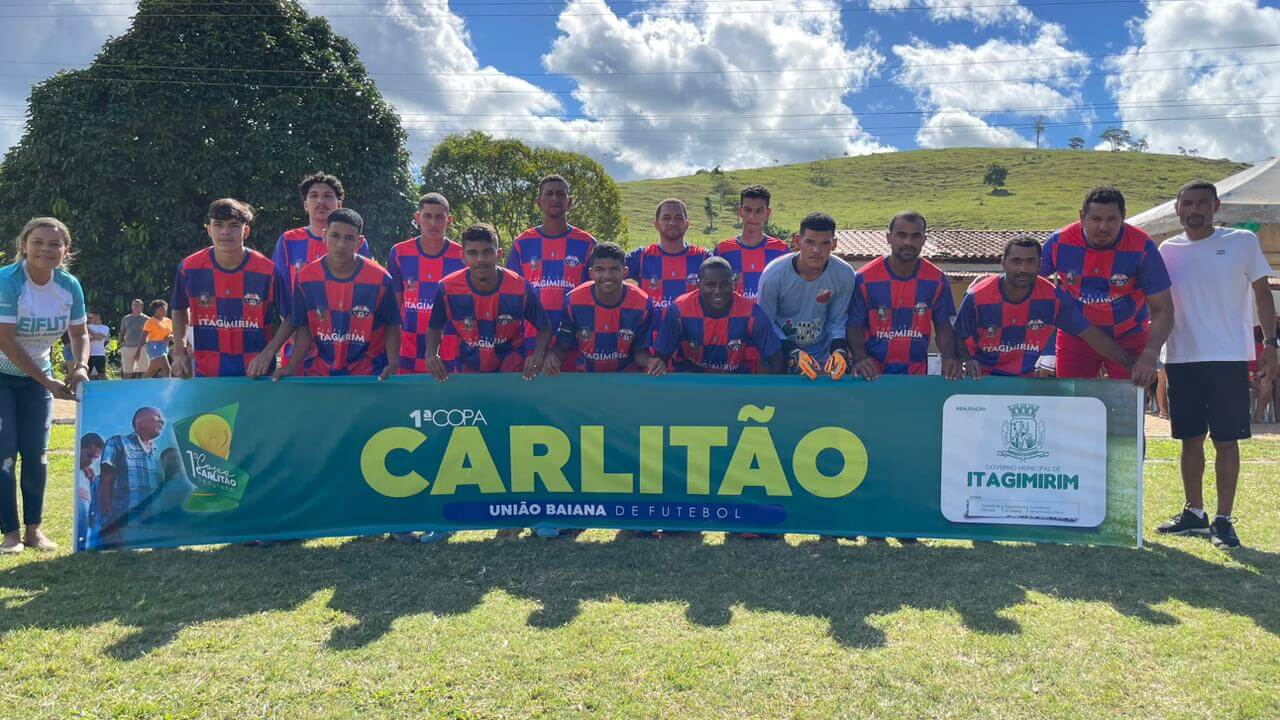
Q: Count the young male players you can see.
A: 14